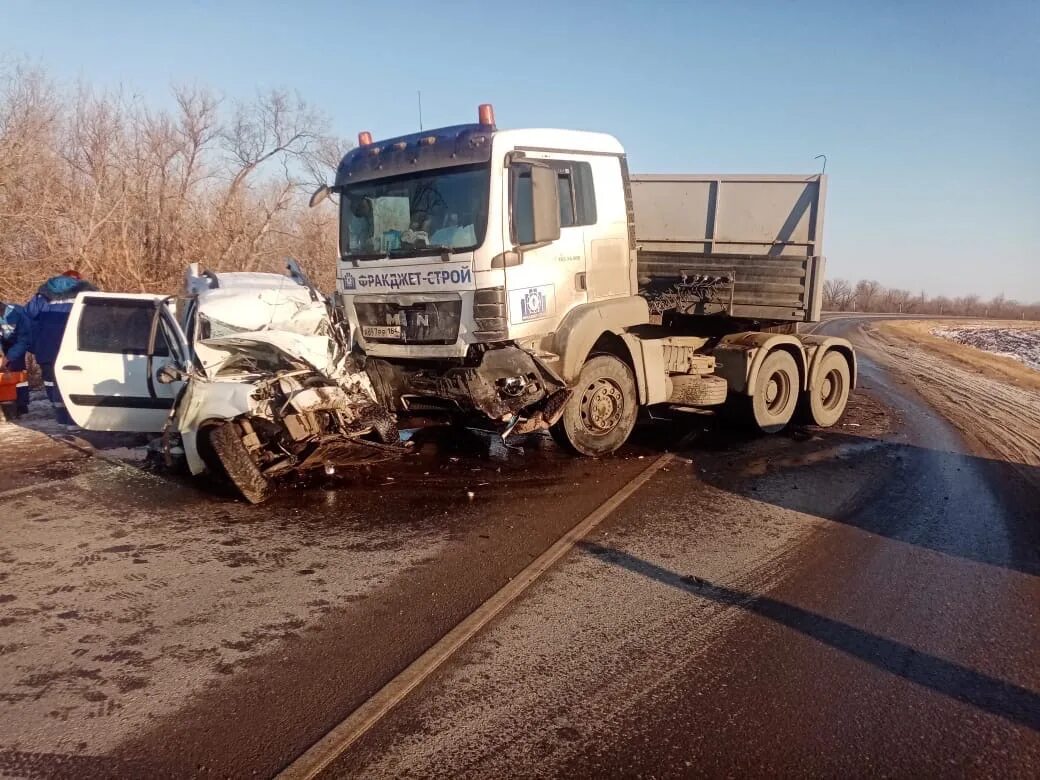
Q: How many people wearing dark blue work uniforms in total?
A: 2